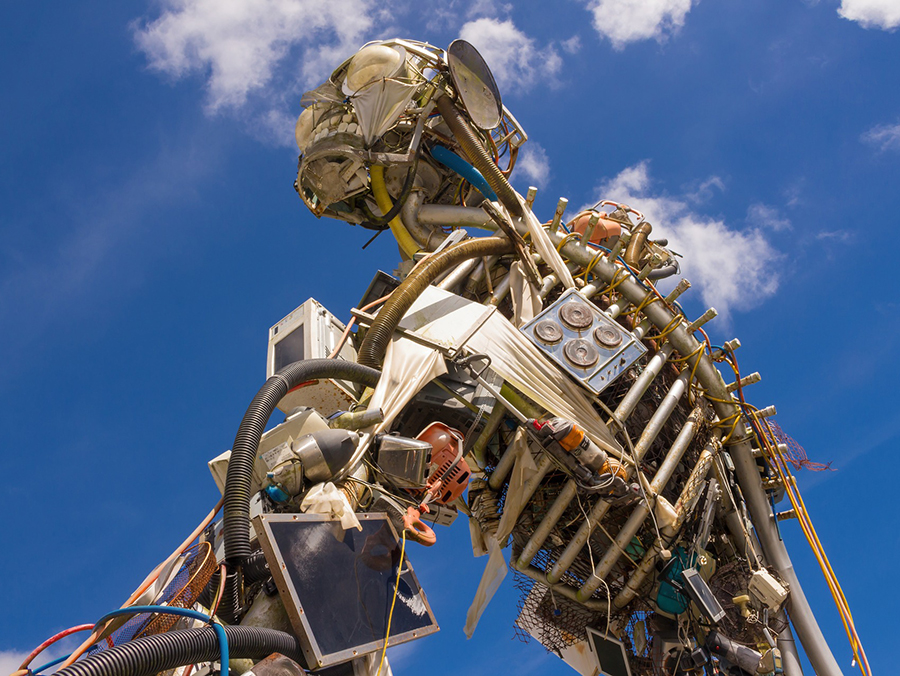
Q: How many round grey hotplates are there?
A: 4